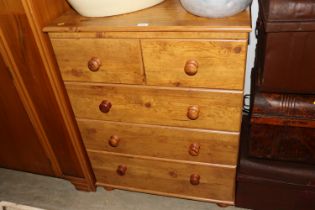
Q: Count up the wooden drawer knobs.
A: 8